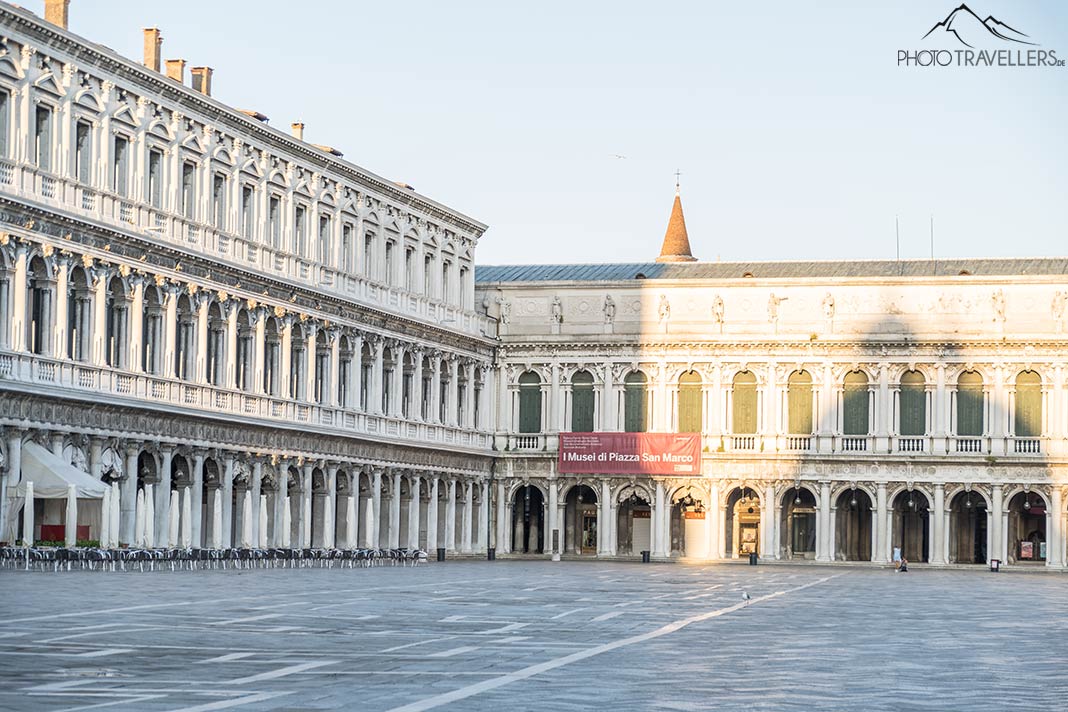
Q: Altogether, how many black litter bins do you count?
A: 5